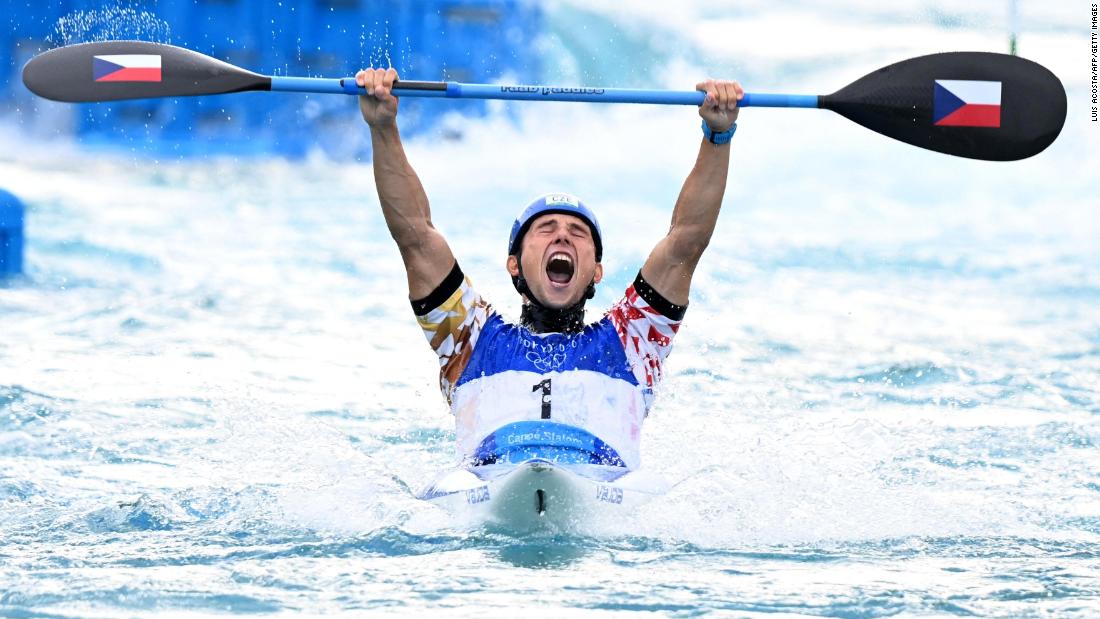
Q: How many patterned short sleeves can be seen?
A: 2